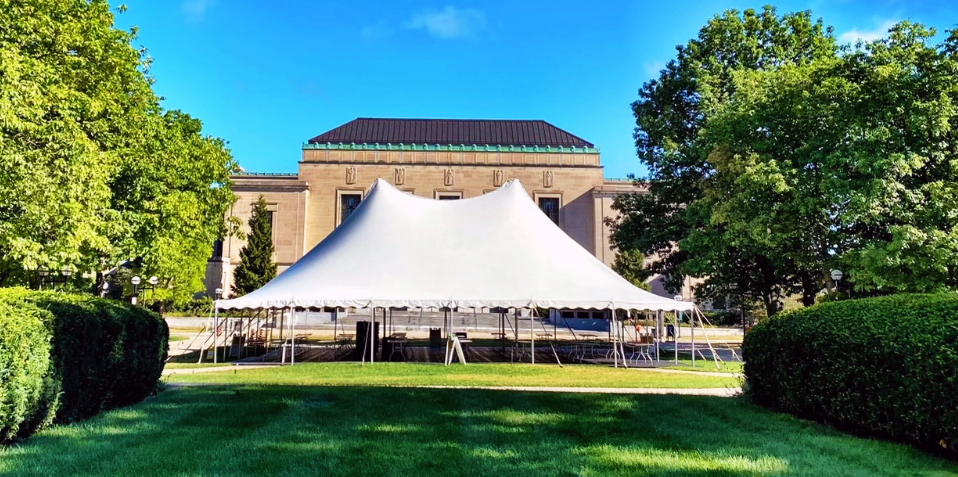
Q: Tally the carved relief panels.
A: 5